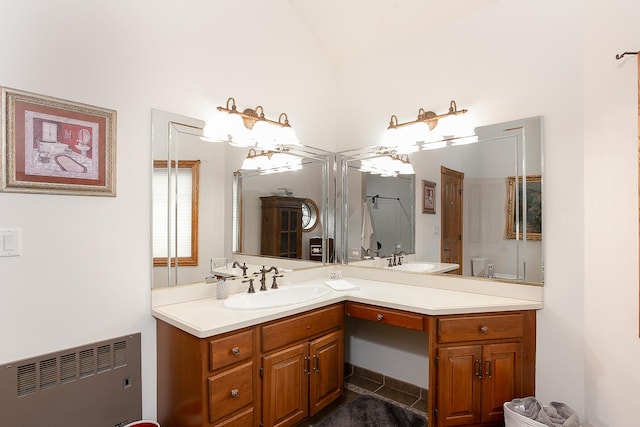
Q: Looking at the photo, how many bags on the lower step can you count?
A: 0